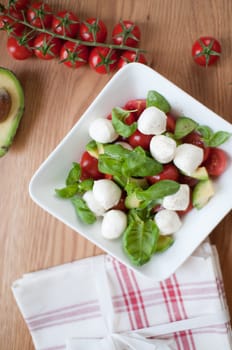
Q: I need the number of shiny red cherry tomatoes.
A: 12